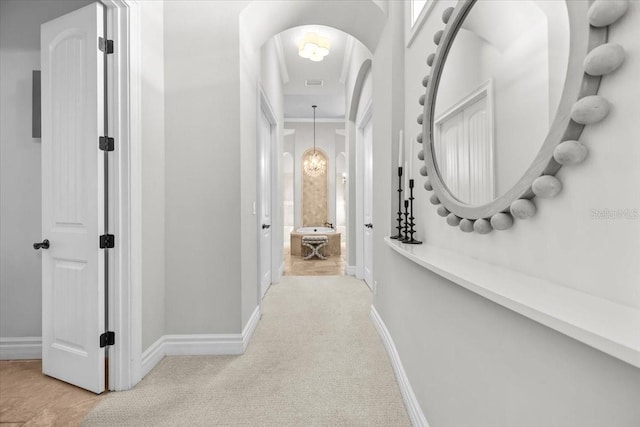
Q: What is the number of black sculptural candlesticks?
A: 3